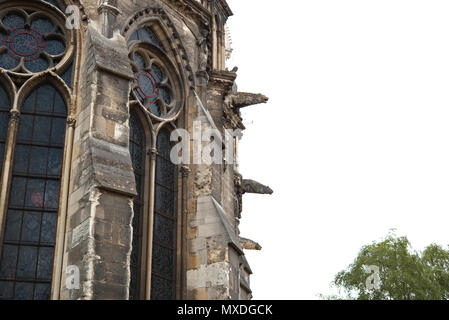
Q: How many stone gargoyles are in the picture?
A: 3